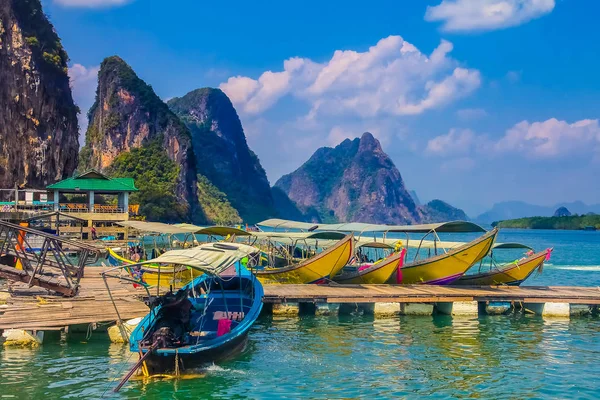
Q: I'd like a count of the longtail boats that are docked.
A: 6